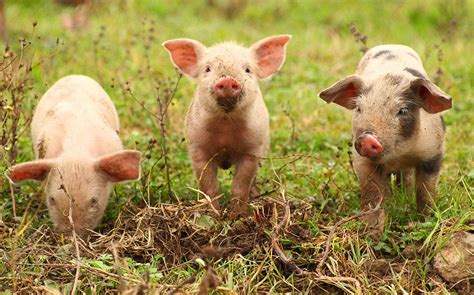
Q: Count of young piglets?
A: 3